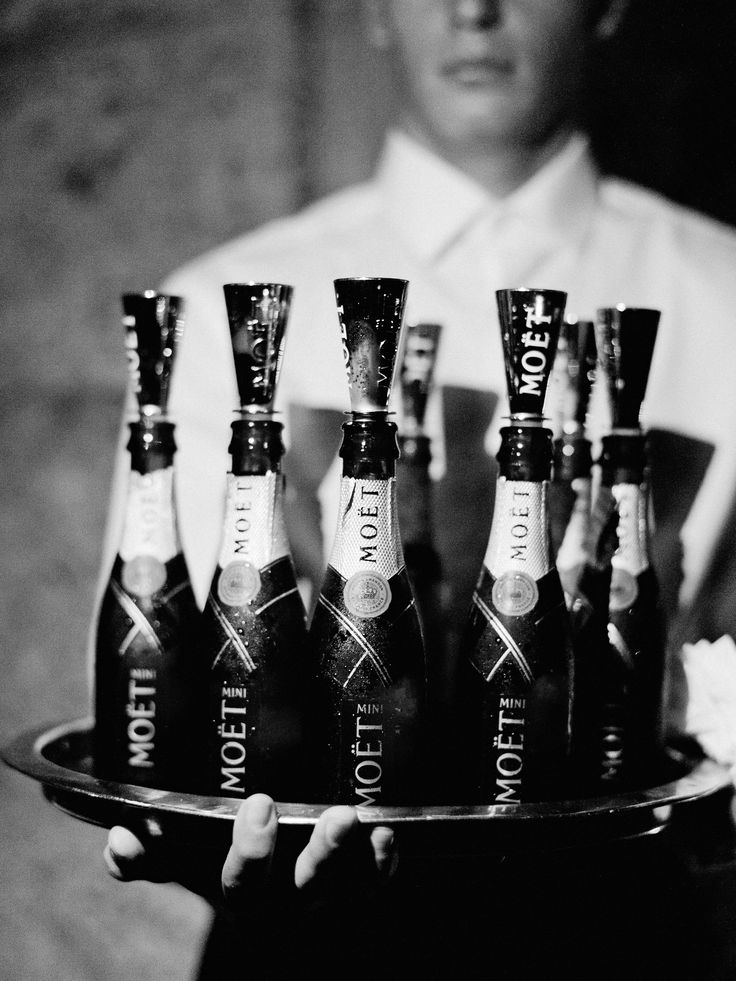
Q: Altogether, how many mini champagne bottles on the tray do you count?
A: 7